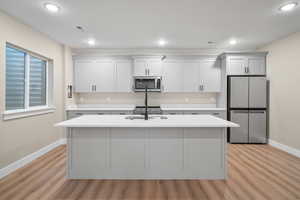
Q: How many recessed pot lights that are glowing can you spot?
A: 5